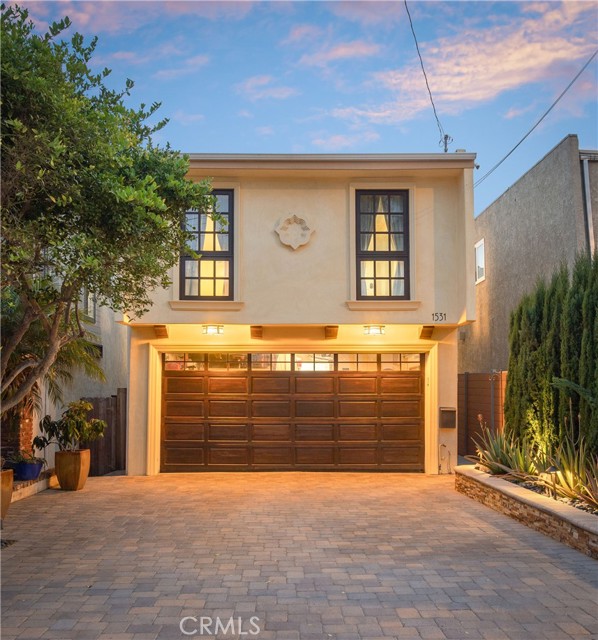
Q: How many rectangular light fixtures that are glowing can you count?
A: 2